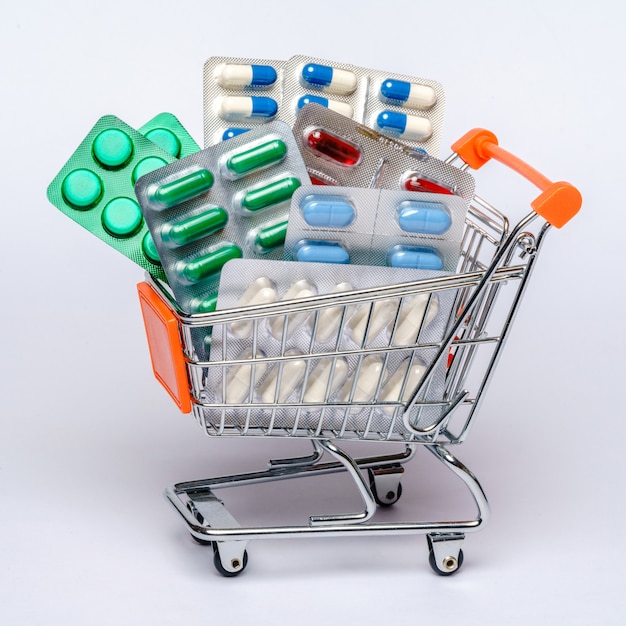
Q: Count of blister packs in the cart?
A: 8